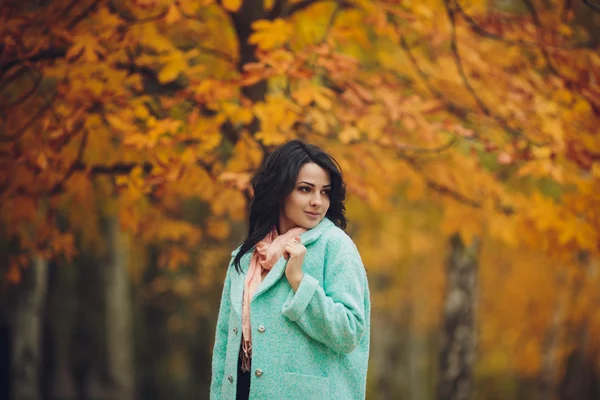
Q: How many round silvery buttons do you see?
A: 4